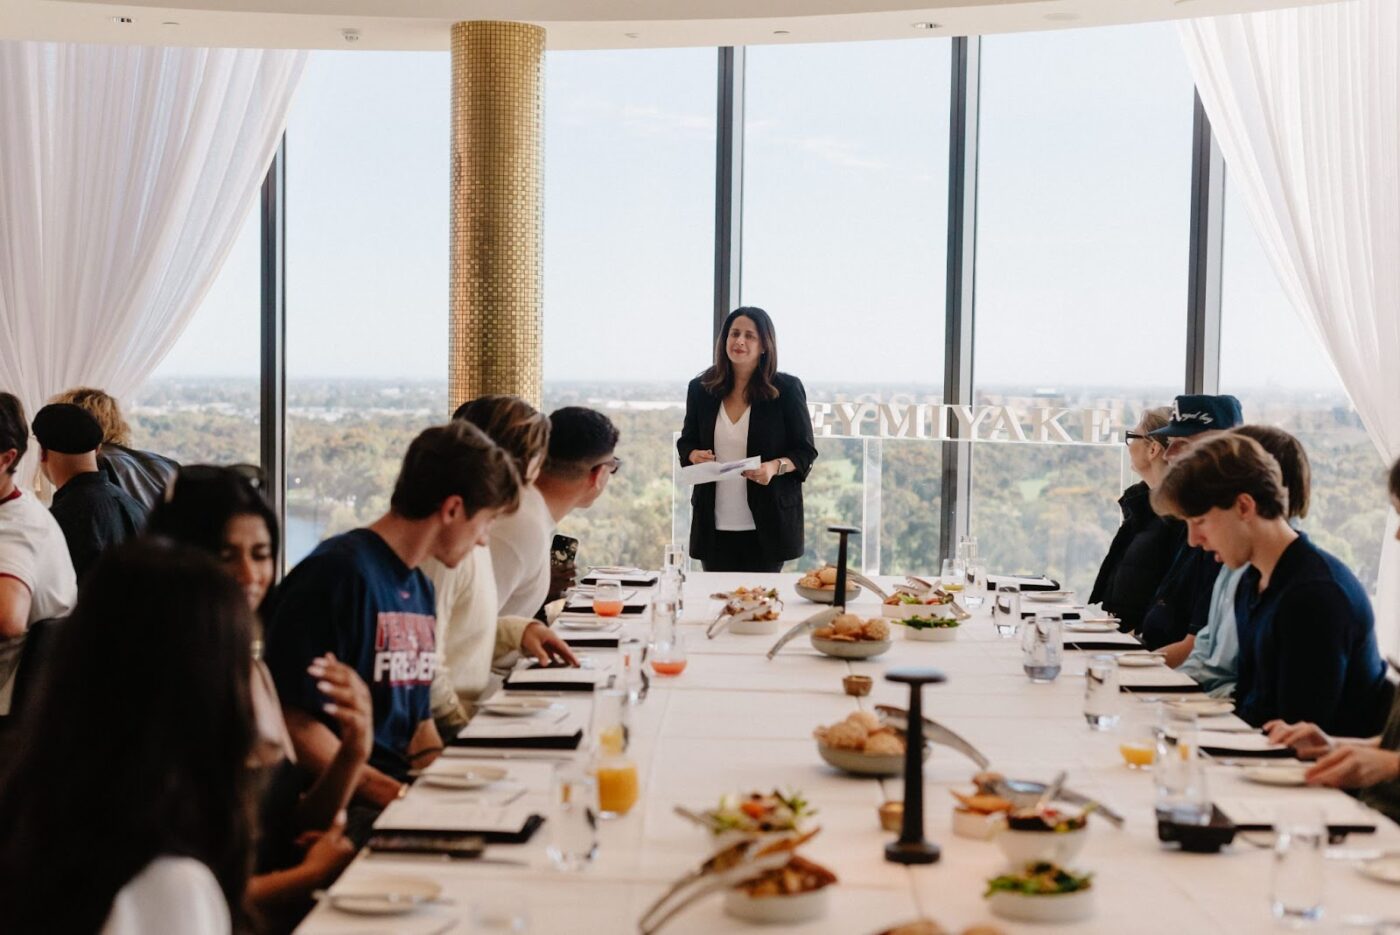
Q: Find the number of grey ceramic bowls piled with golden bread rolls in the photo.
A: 3